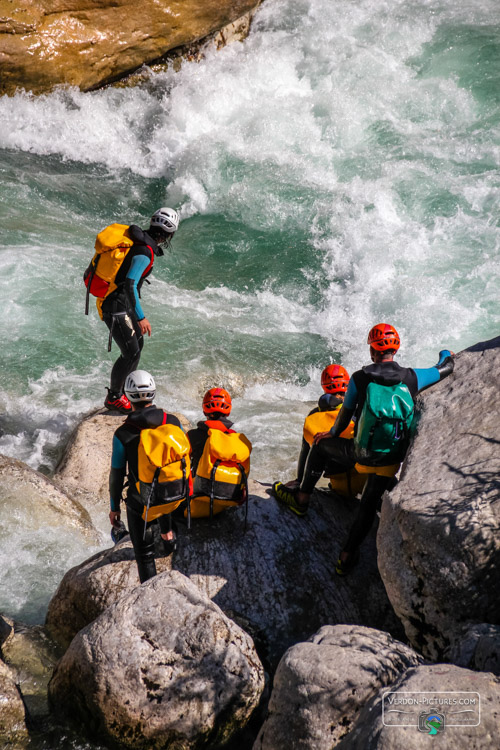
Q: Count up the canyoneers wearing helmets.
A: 5